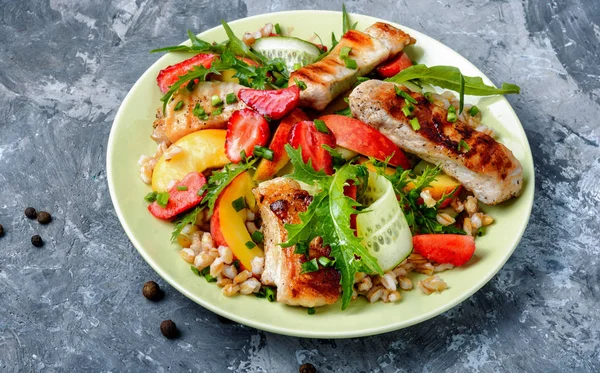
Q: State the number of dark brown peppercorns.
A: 7